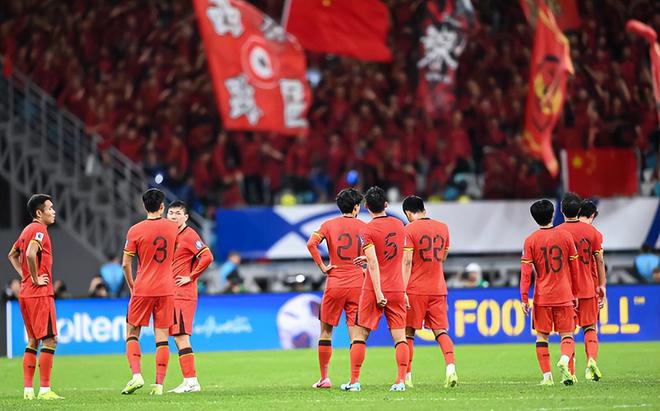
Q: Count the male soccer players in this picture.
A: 9